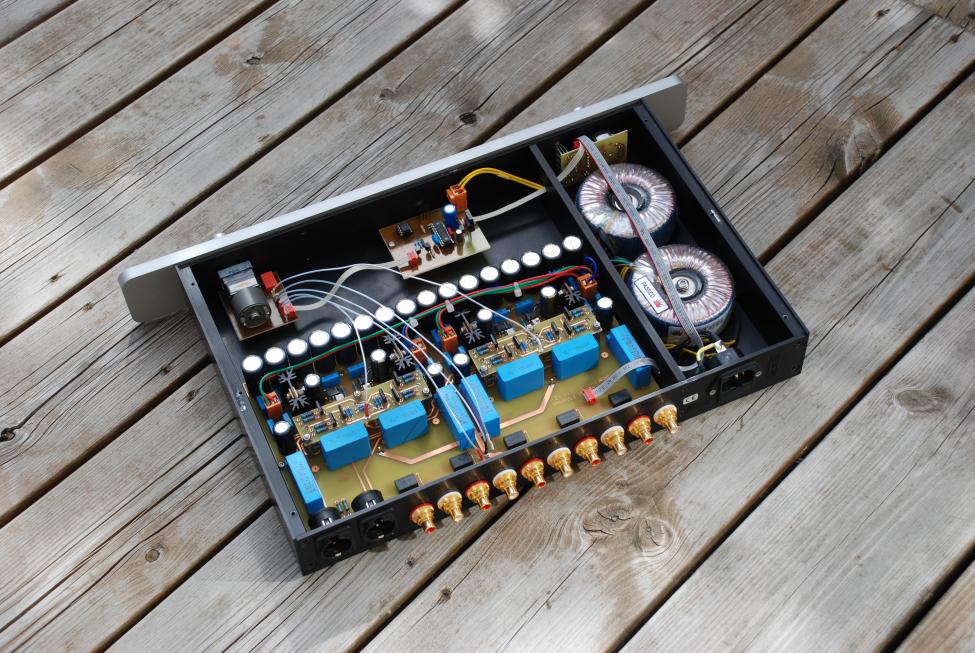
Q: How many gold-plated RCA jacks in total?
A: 10